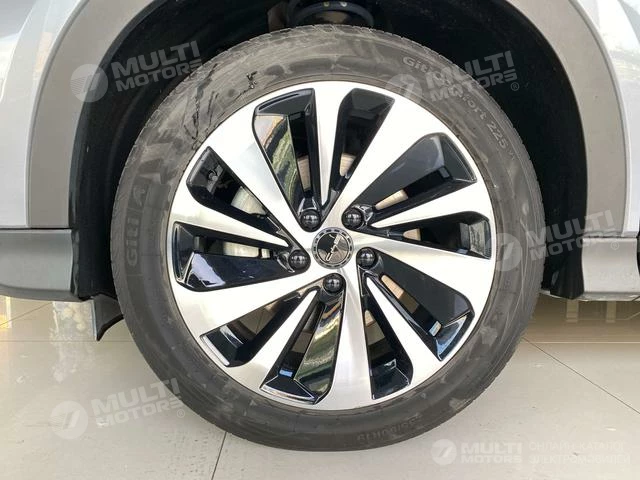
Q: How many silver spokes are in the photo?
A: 10